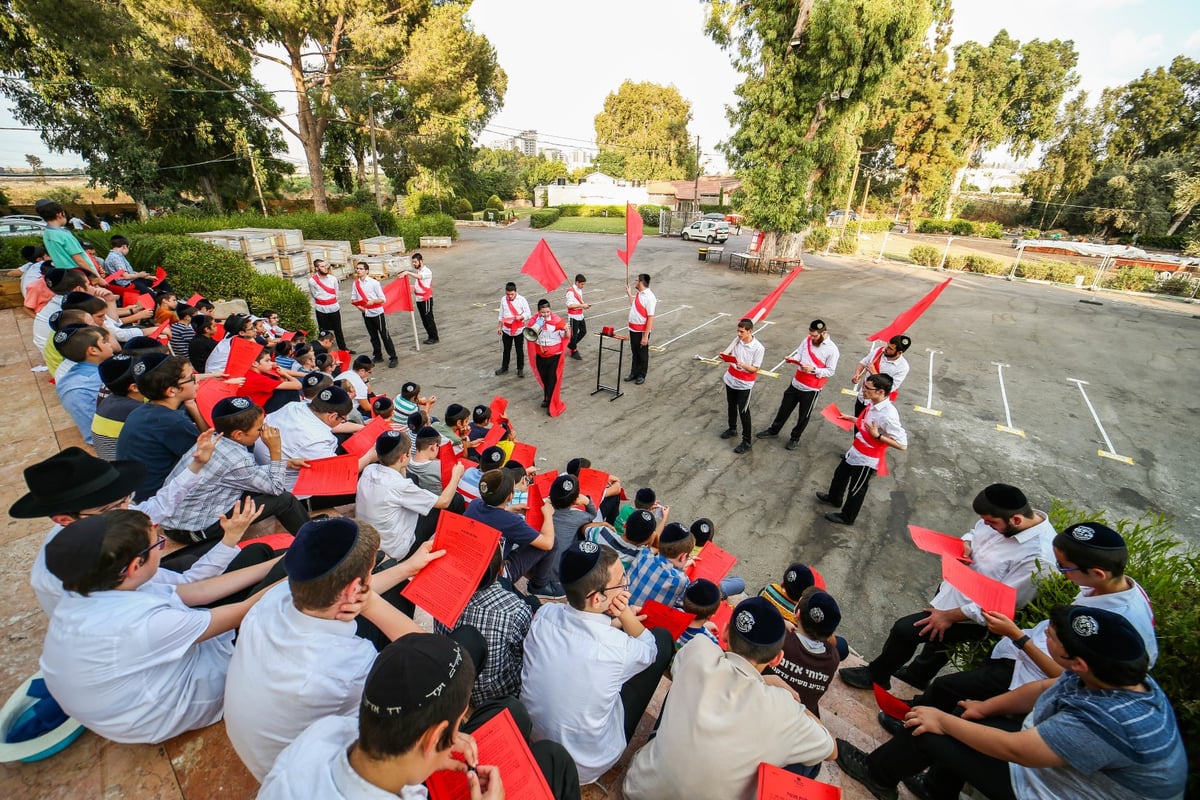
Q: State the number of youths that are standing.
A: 12